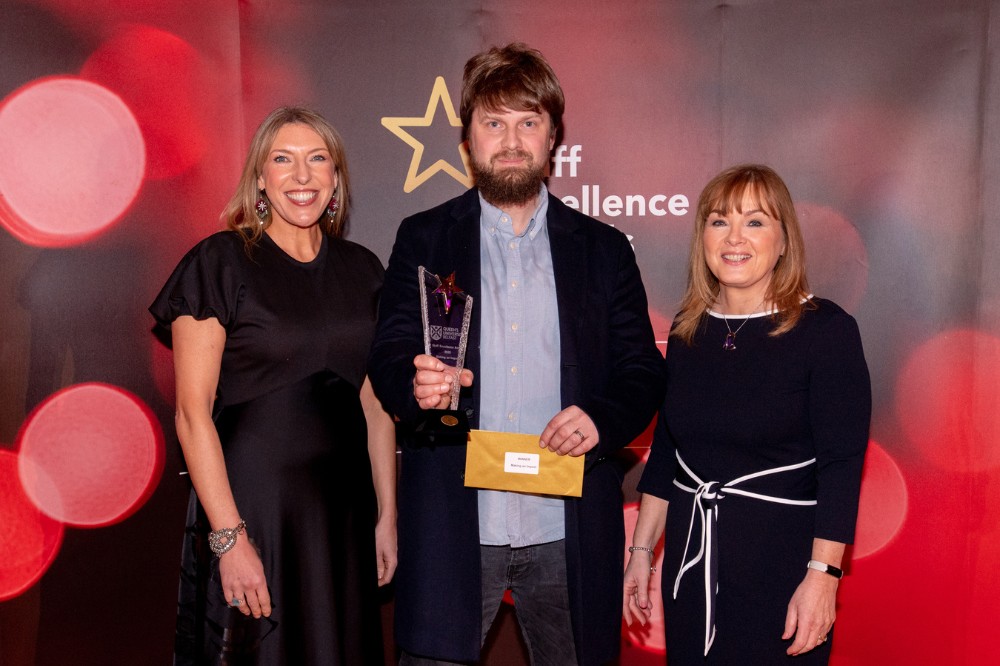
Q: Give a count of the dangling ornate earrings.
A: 2